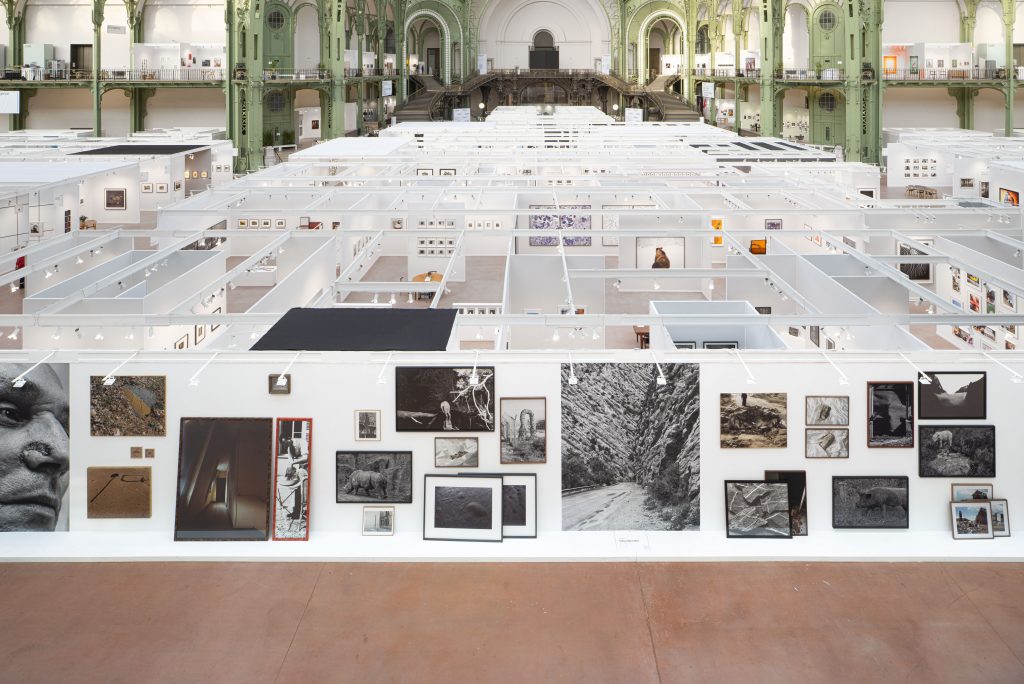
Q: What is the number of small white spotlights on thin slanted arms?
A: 12